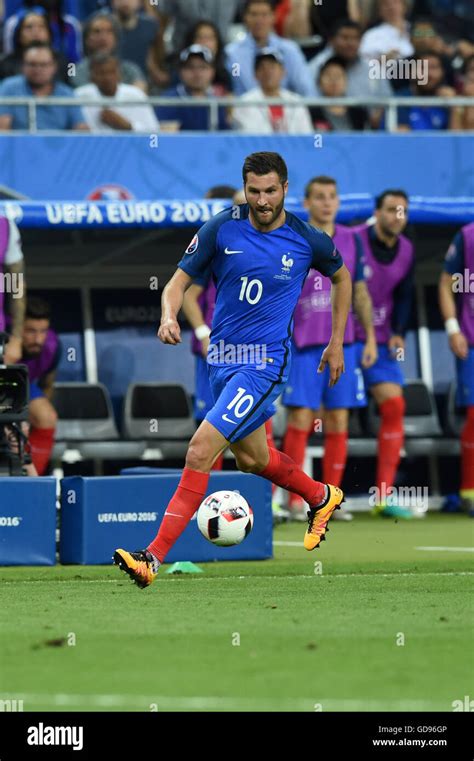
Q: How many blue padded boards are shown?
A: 2